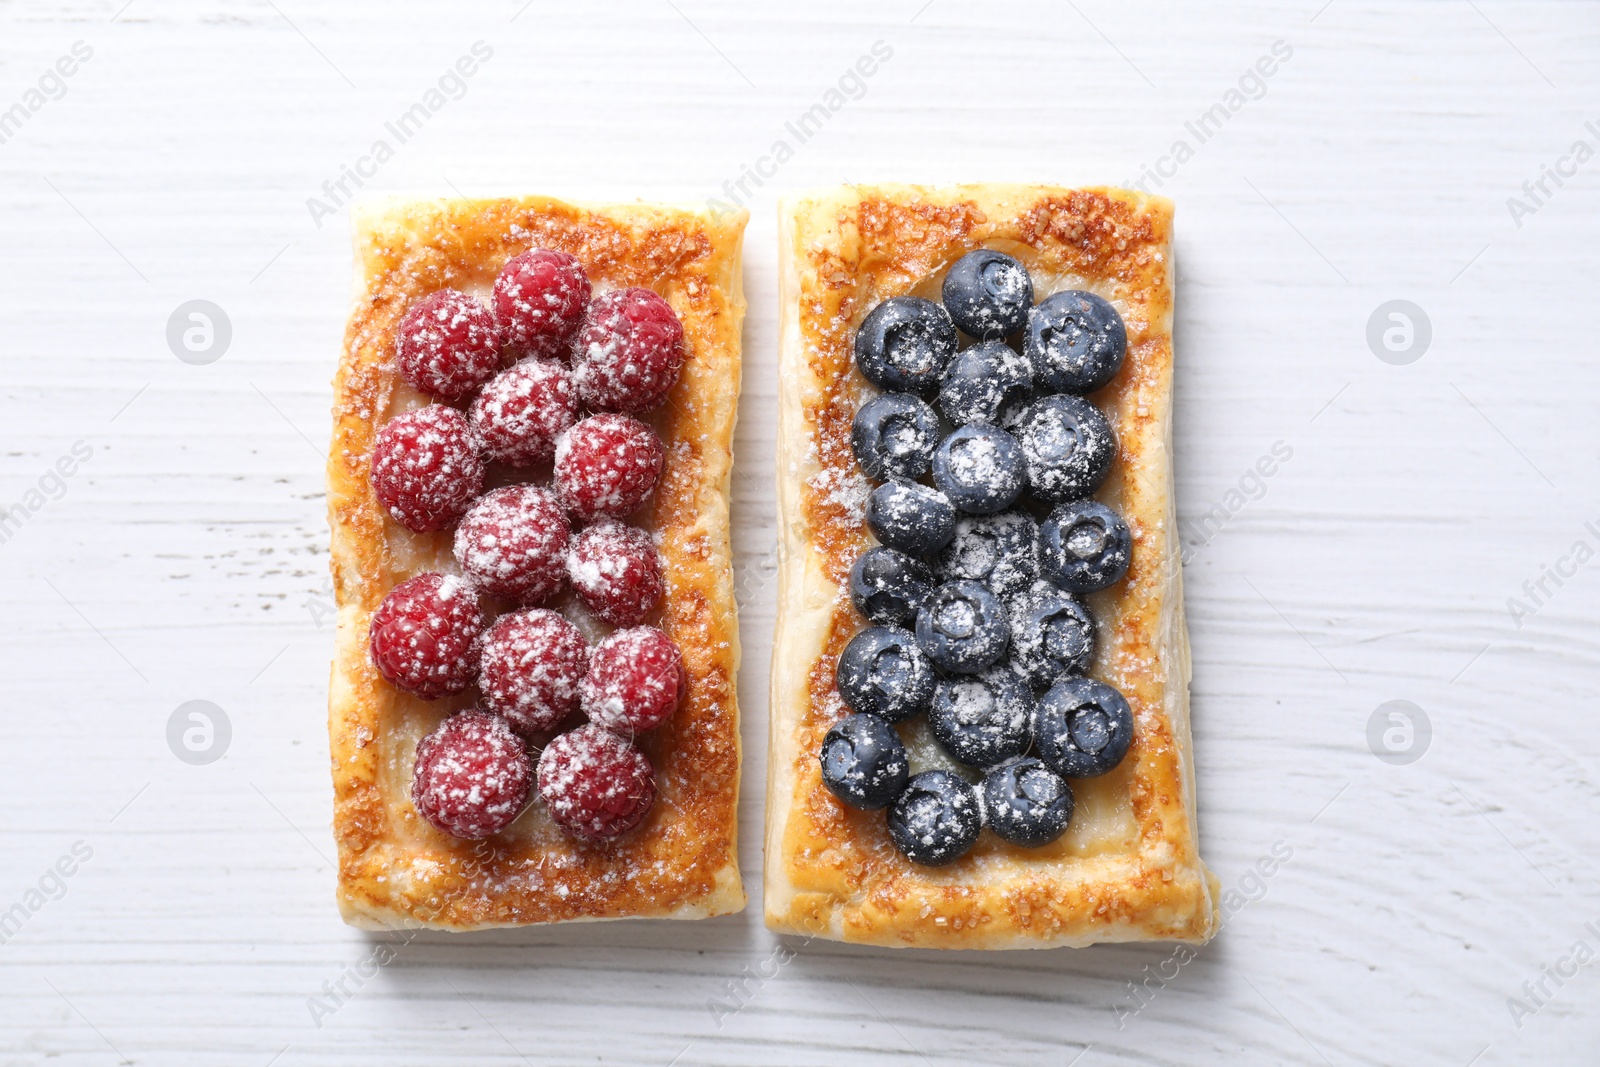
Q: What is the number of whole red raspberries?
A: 13